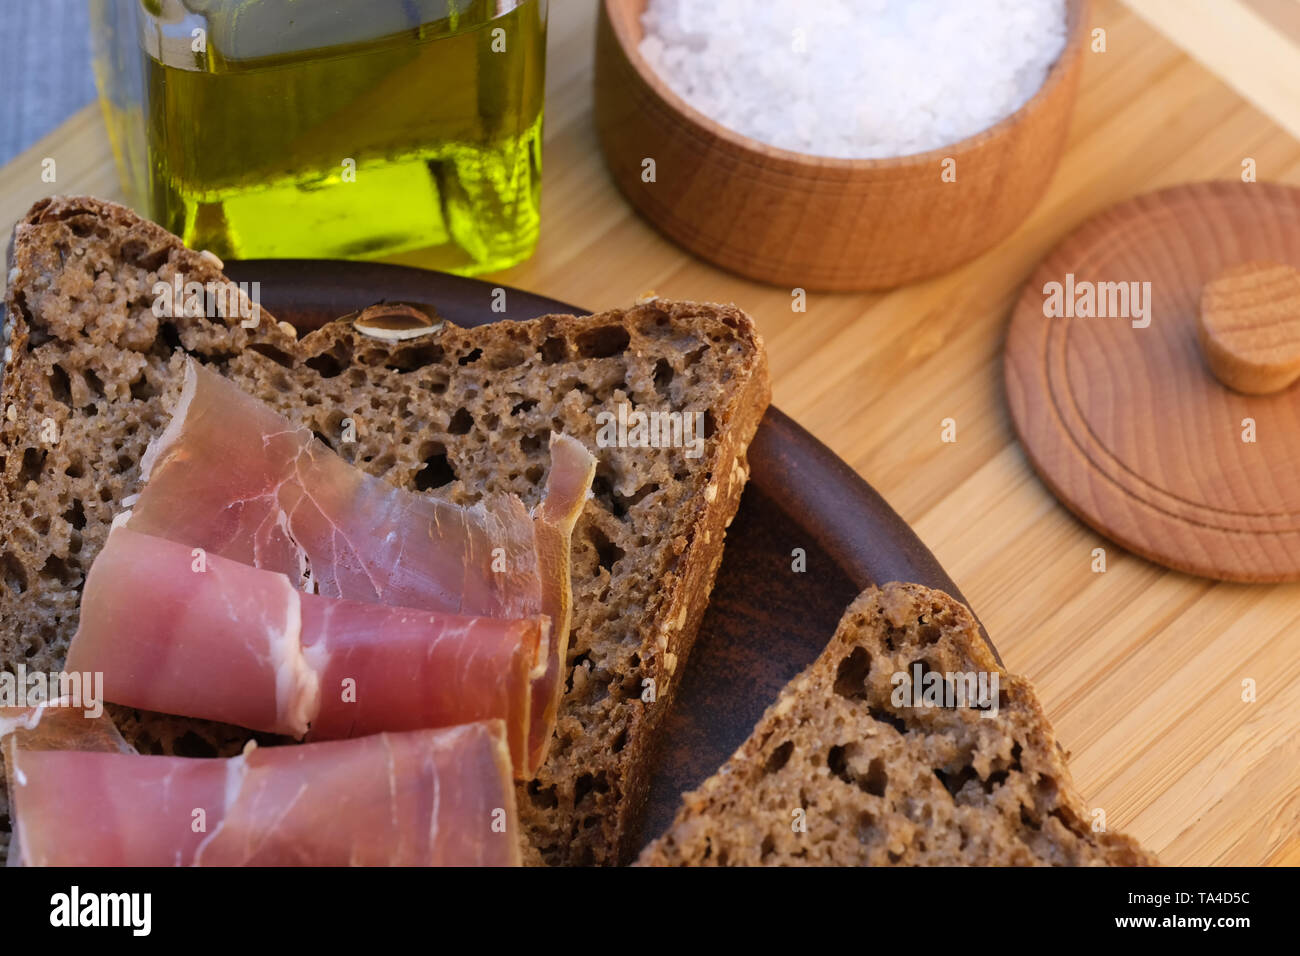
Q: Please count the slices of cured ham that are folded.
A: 2